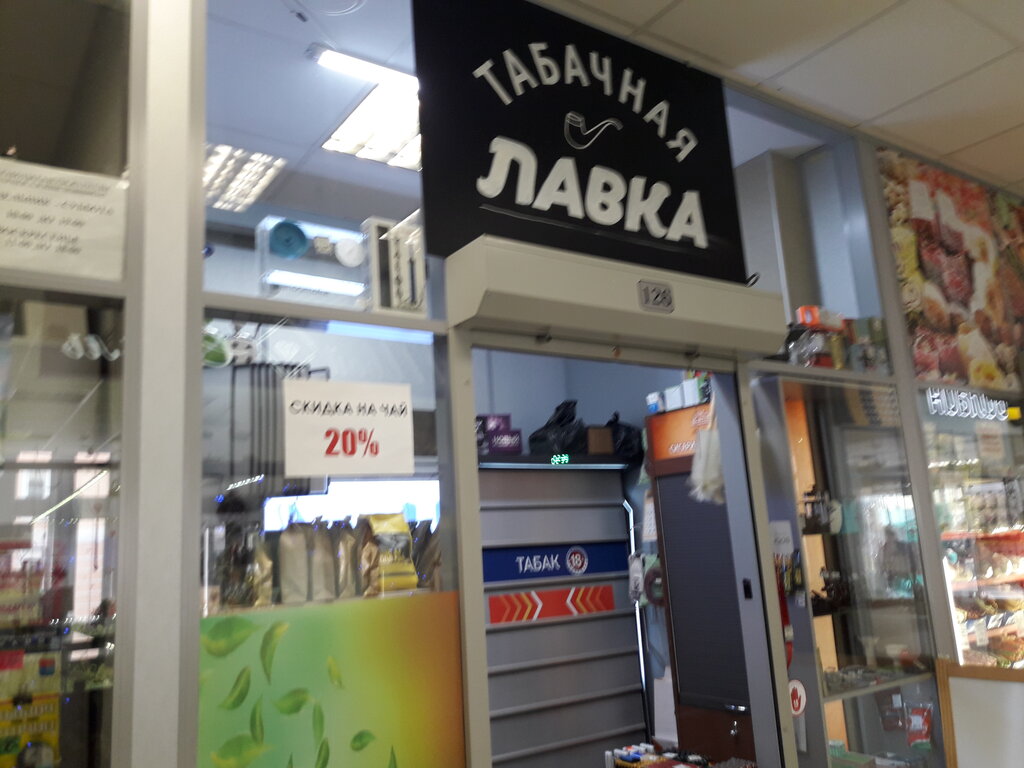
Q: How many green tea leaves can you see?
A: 12